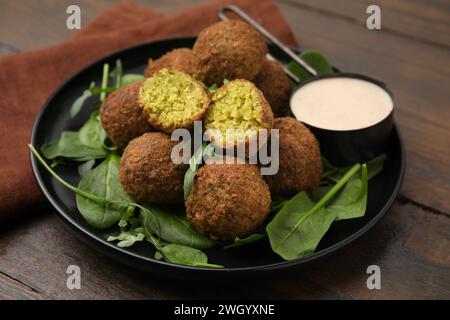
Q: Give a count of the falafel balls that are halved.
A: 2